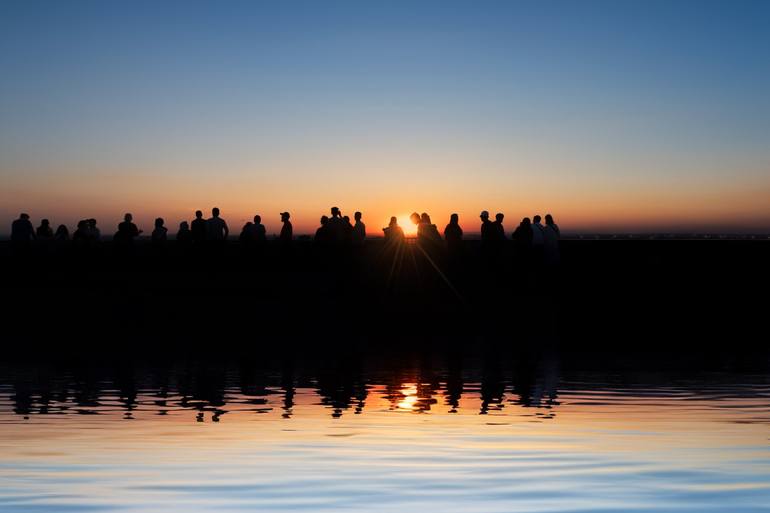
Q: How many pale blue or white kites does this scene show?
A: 0